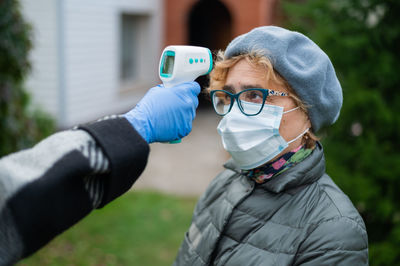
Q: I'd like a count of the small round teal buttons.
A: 3